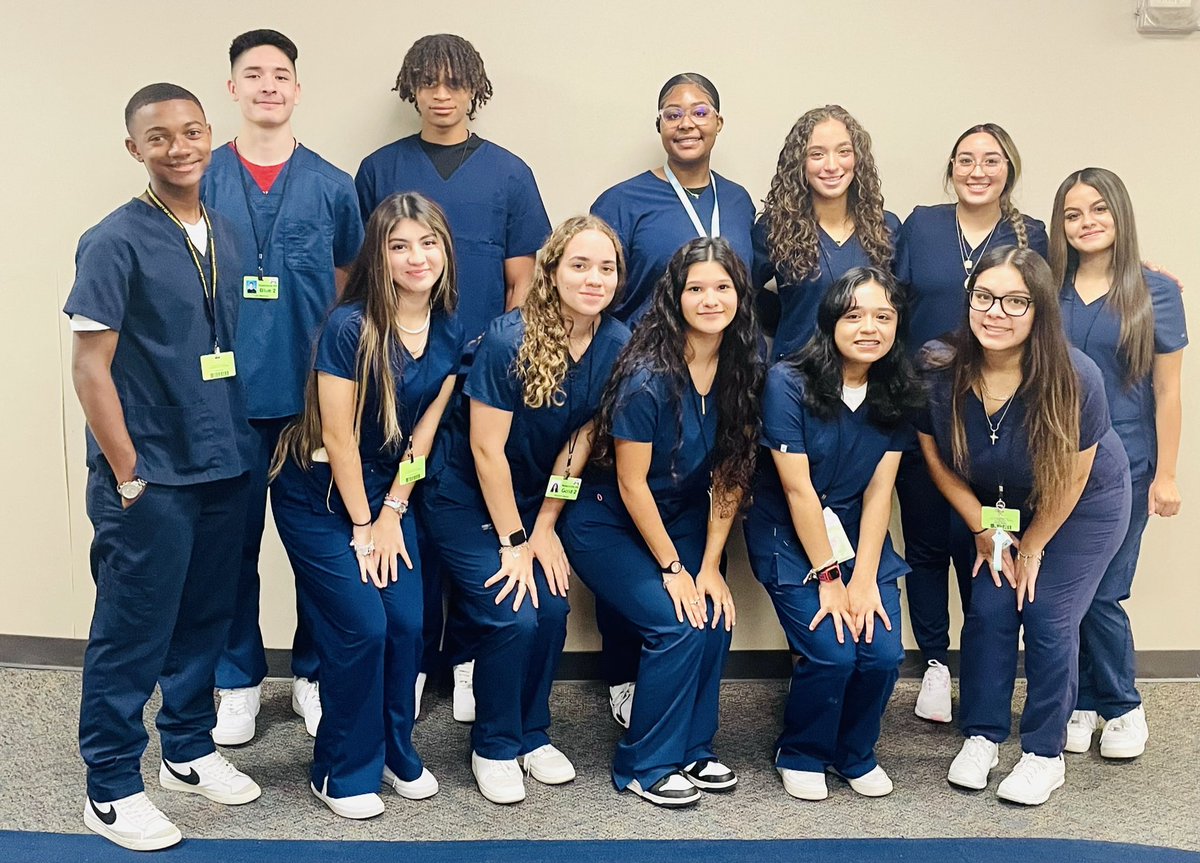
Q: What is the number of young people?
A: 12